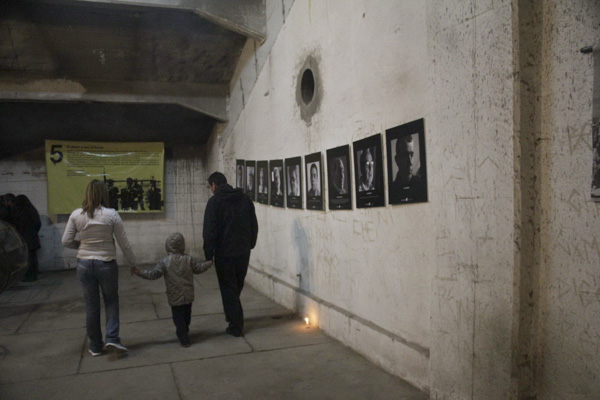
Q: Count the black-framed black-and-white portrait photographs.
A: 9